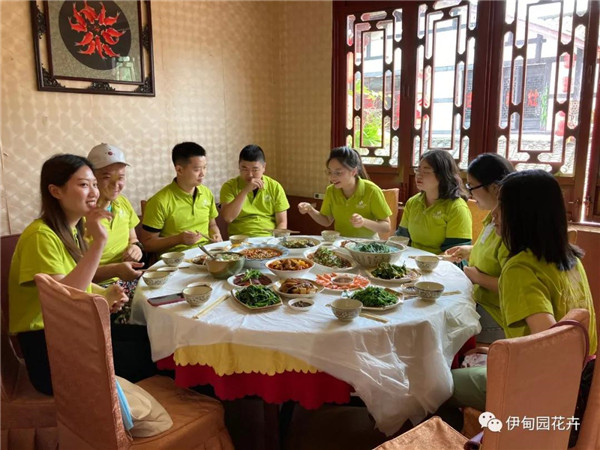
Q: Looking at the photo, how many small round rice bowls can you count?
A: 10